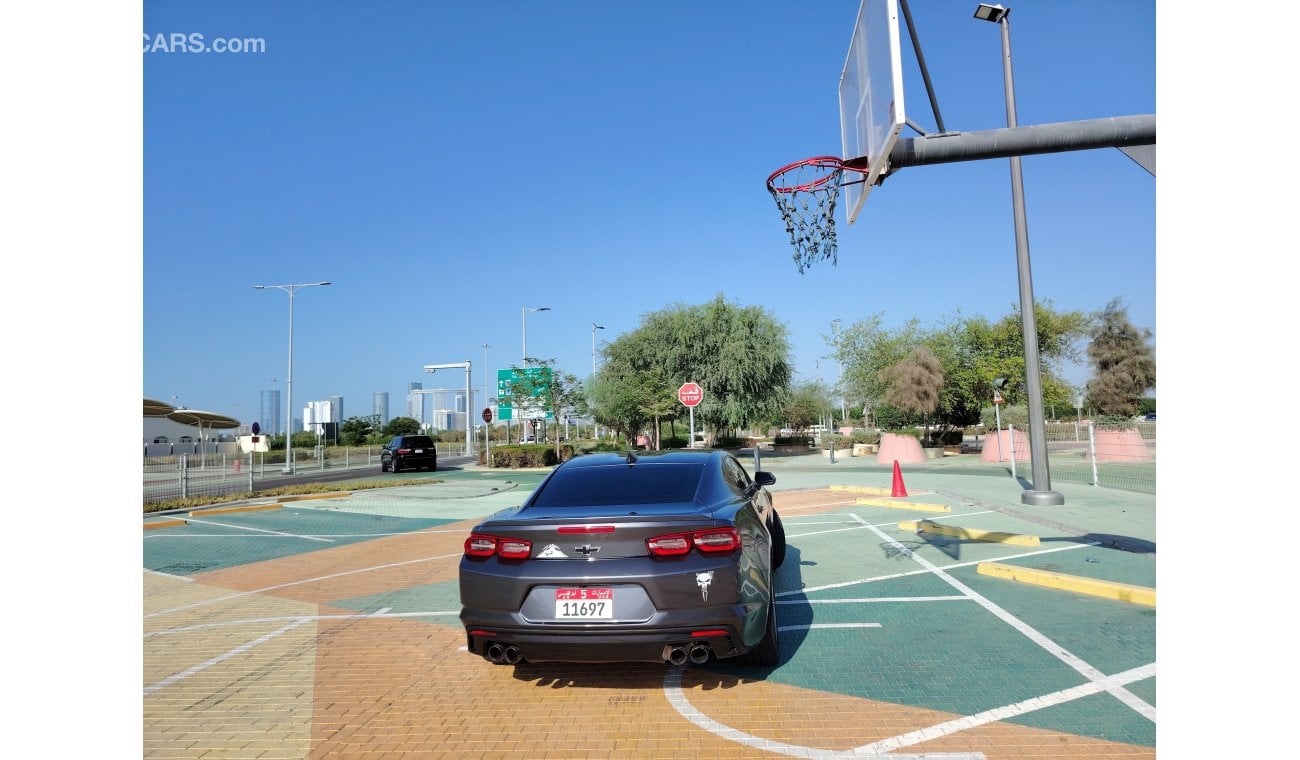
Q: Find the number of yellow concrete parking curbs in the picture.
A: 7